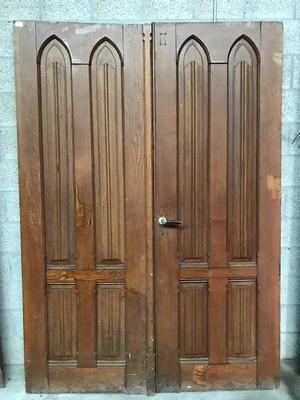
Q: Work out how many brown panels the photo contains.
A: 8